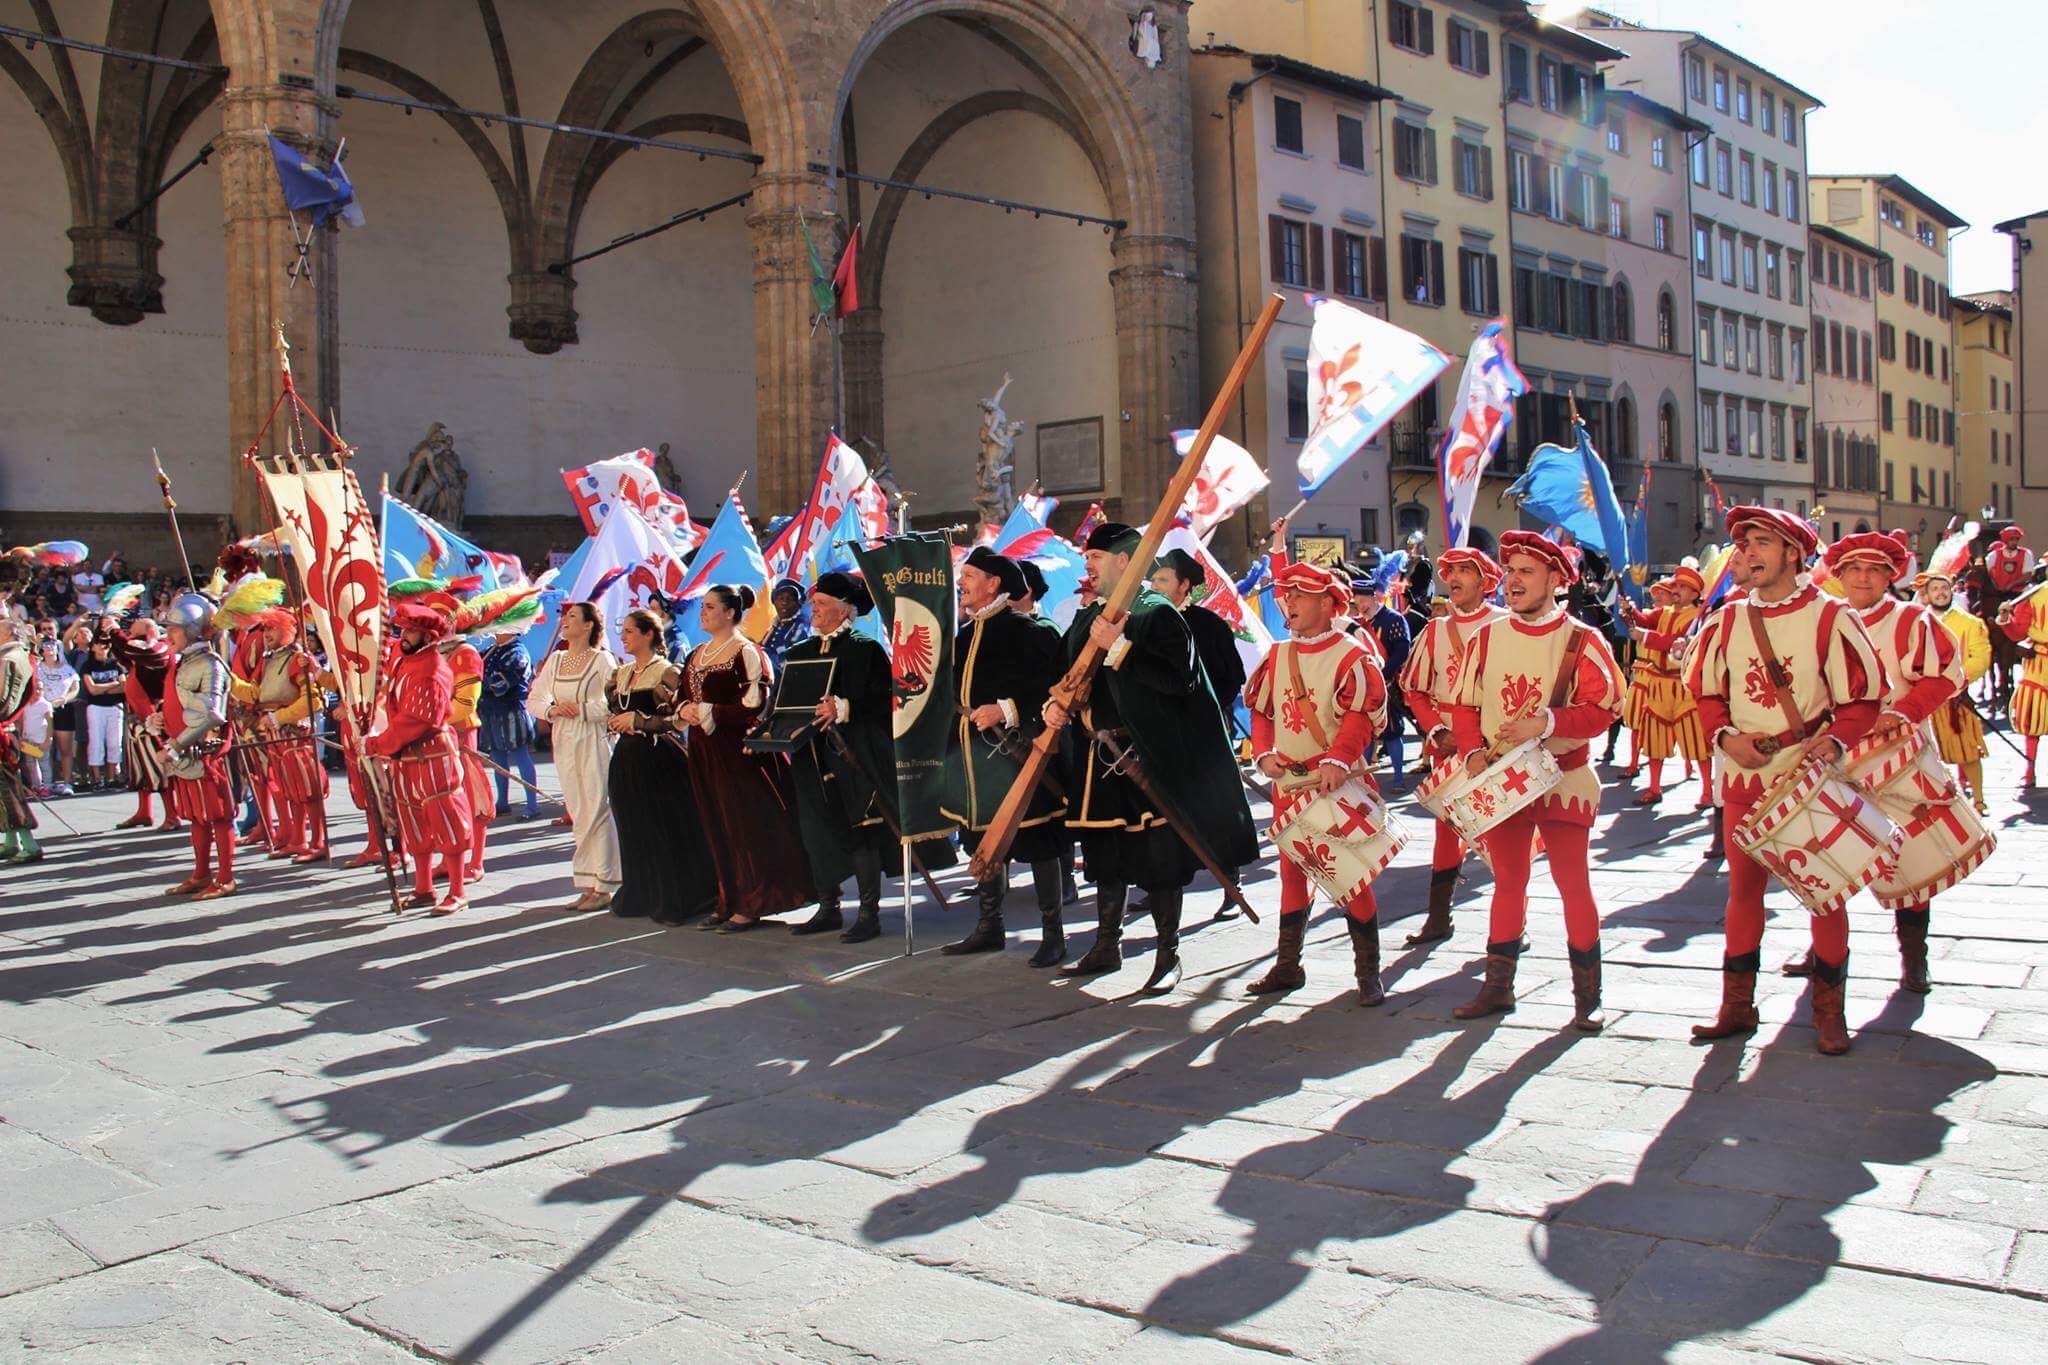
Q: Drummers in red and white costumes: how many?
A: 5